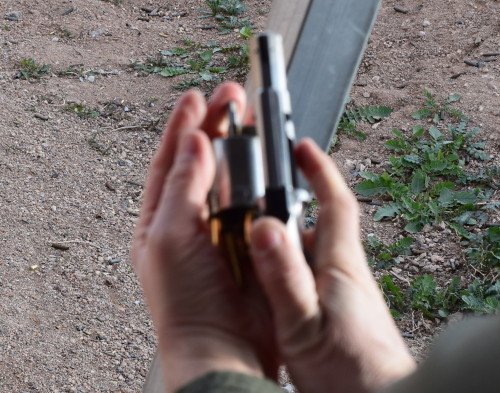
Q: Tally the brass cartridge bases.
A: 3